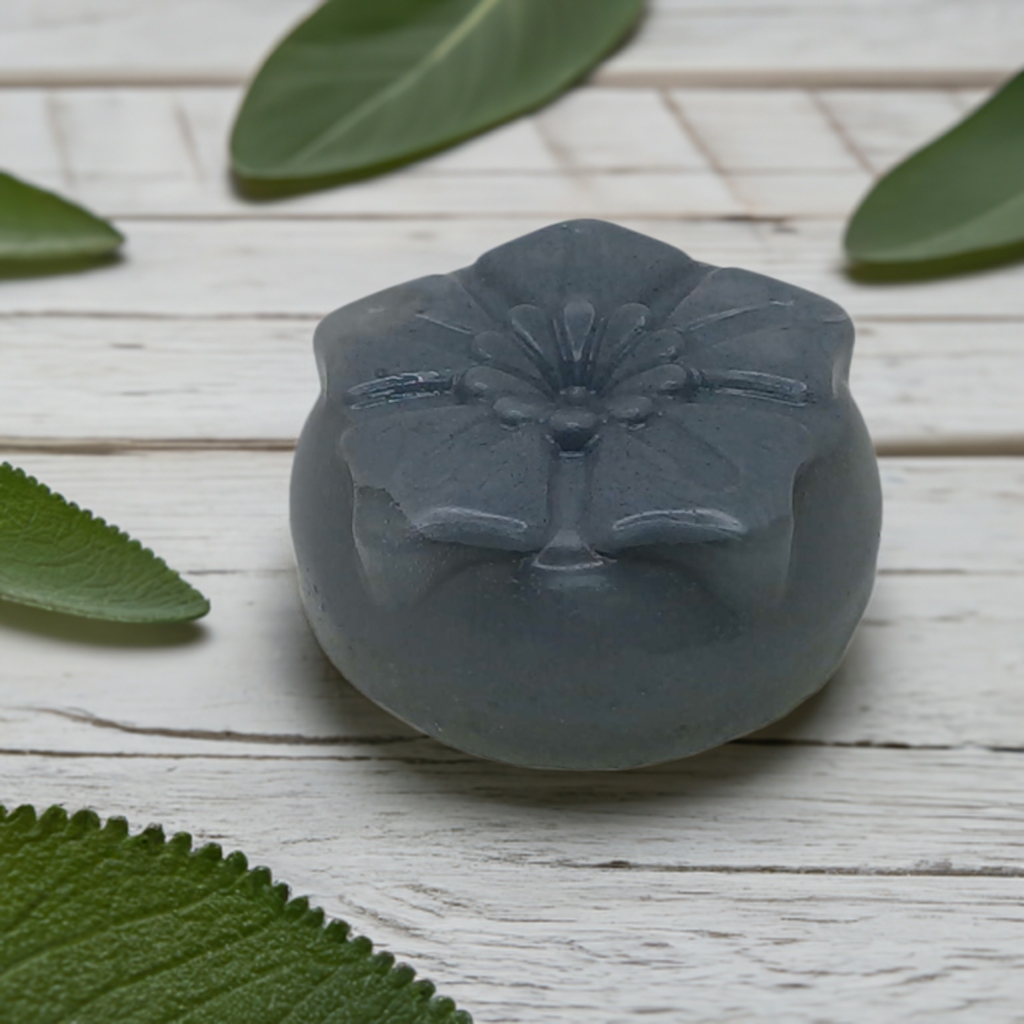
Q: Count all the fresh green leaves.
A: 5